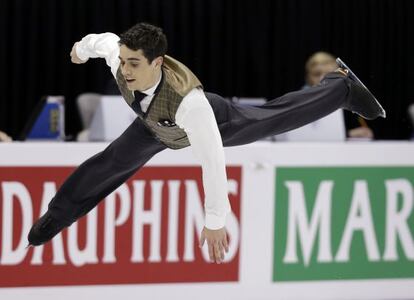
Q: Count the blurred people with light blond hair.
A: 1